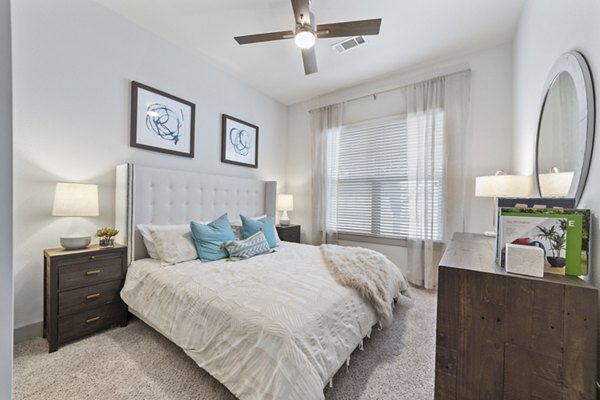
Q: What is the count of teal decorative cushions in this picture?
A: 2